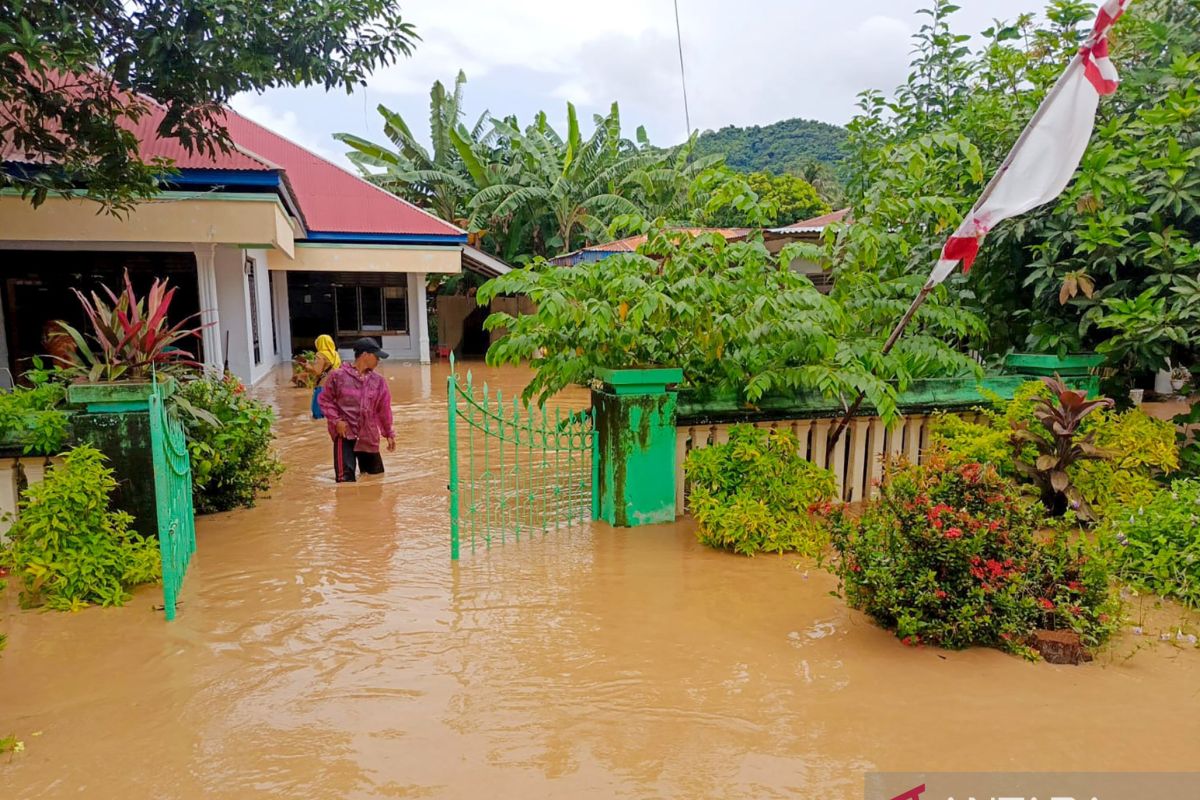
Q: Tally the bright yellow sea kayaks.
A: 0